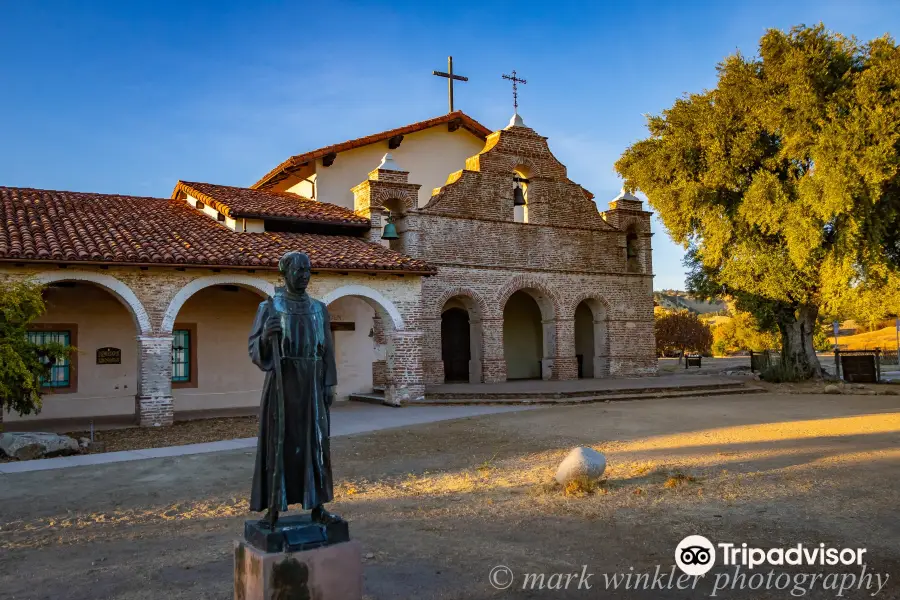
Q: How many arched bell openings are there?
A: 3